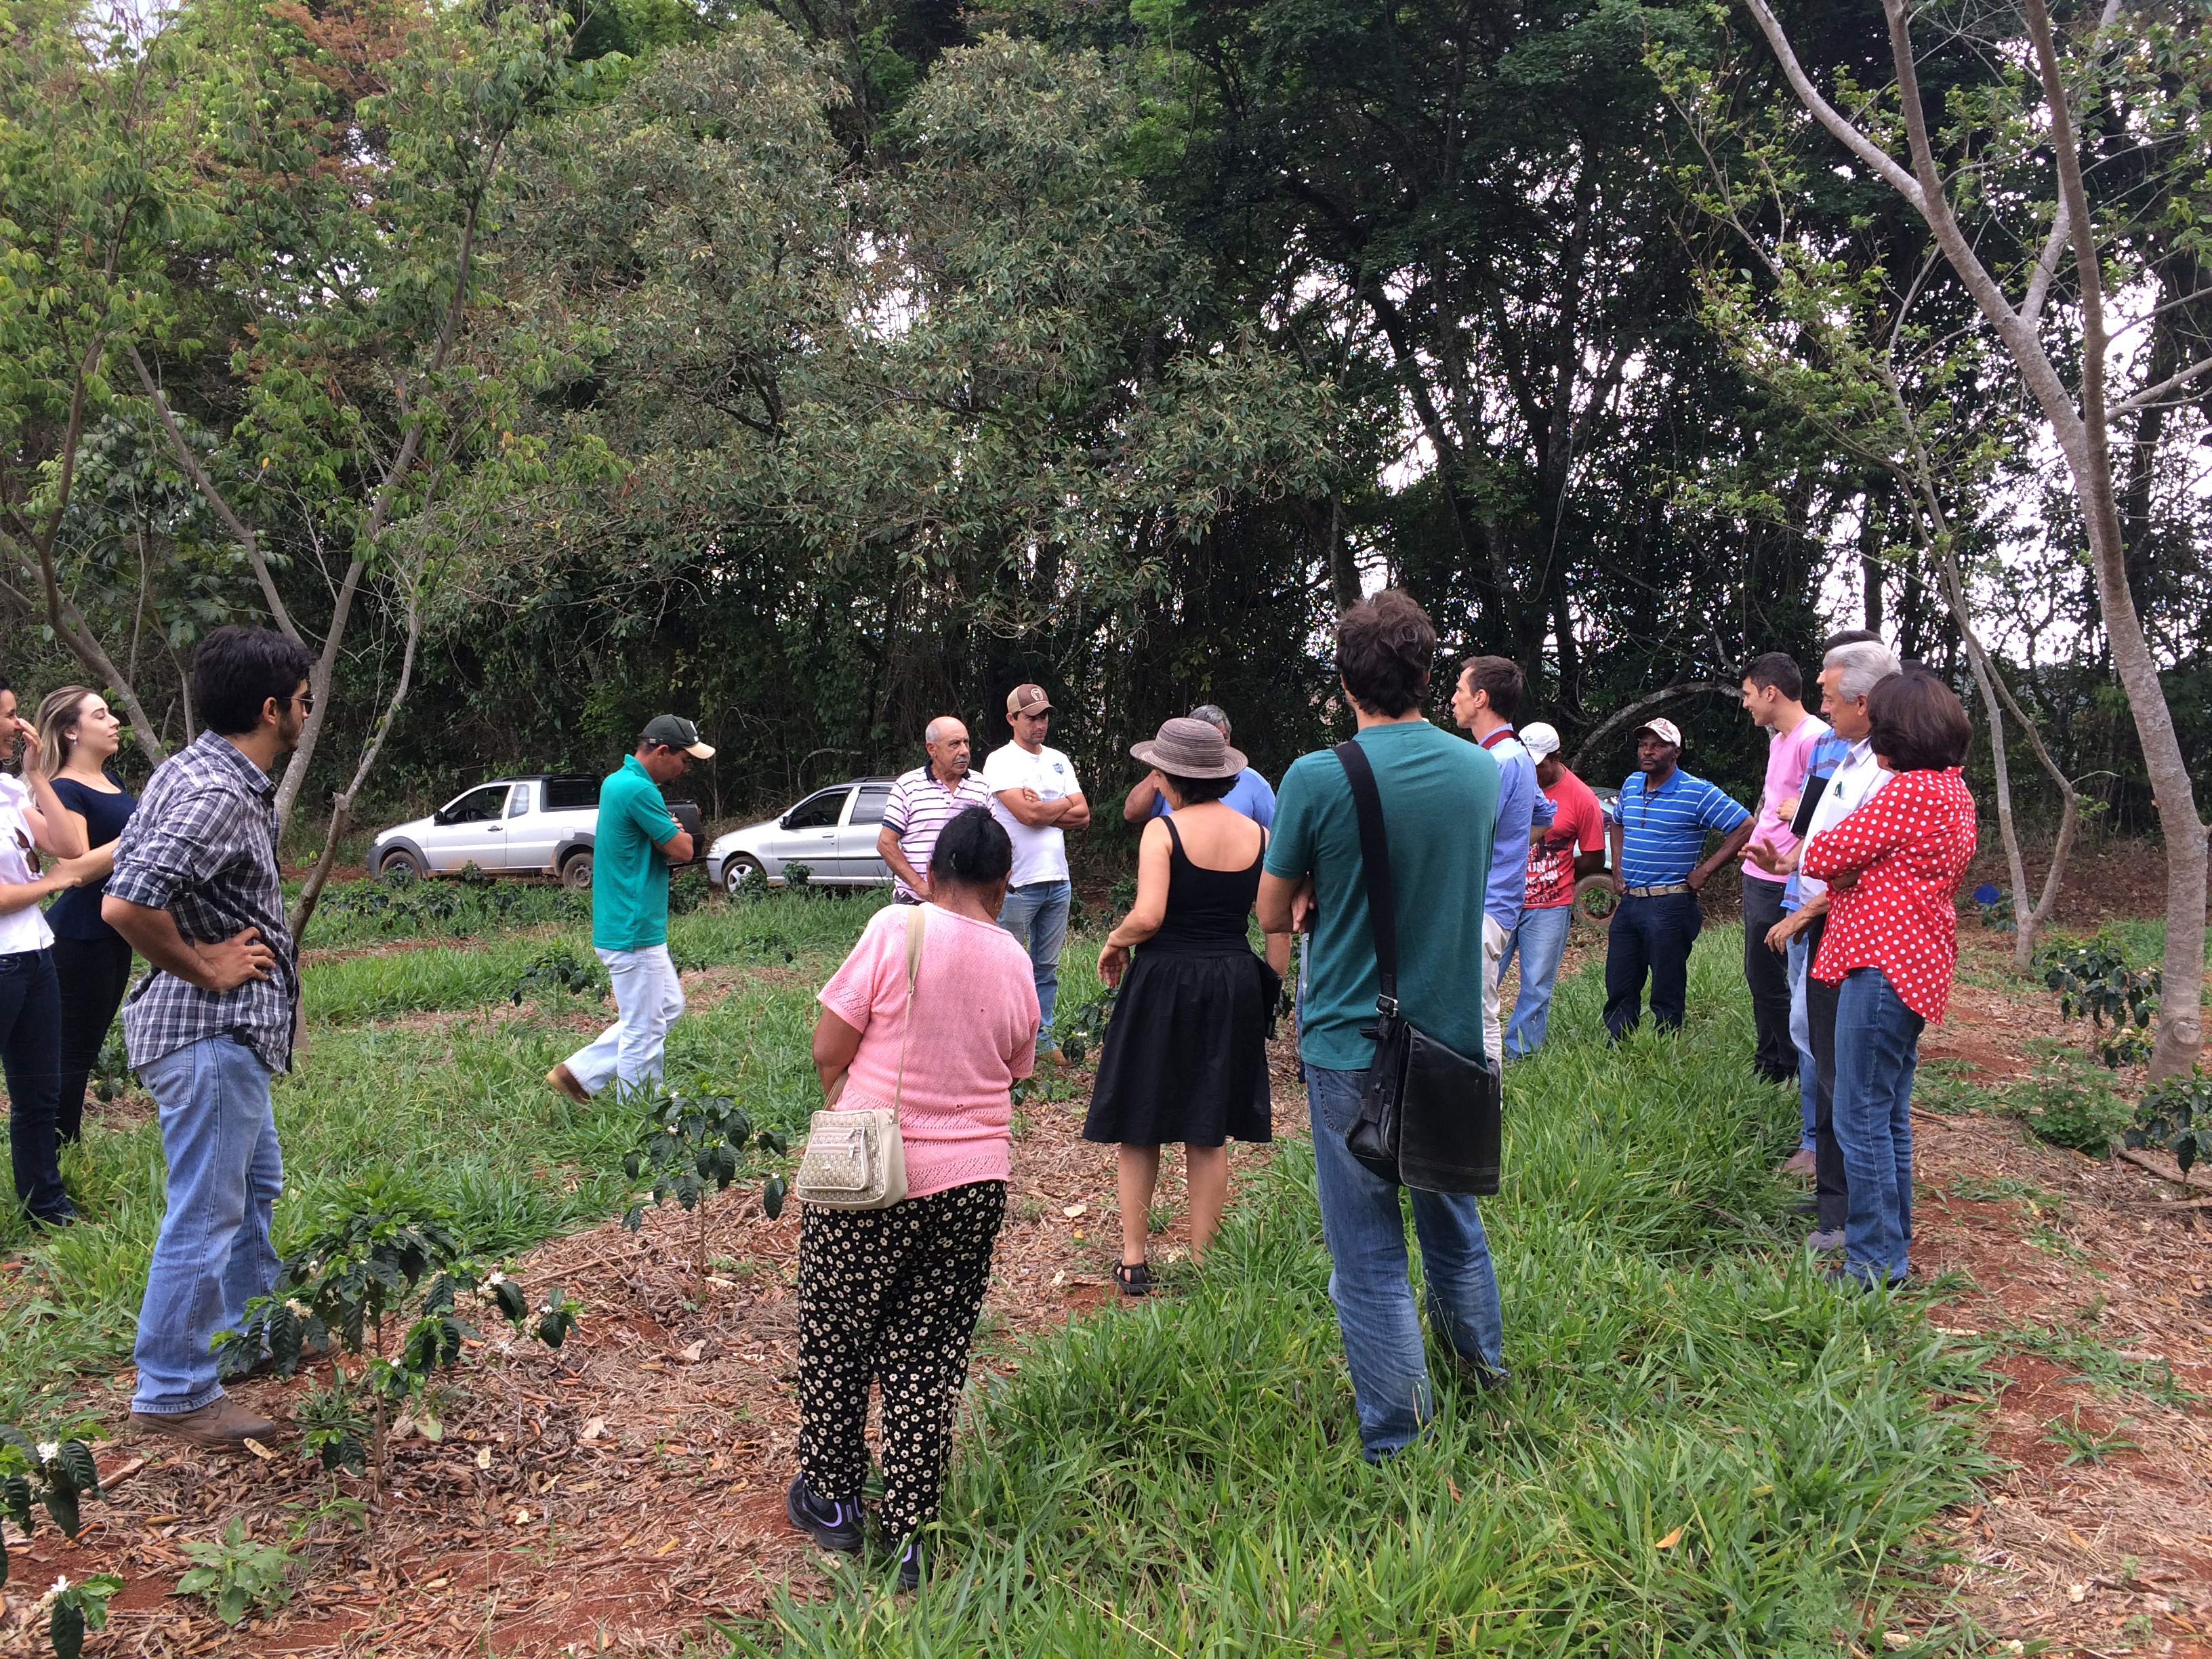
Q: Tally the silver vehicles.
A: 2